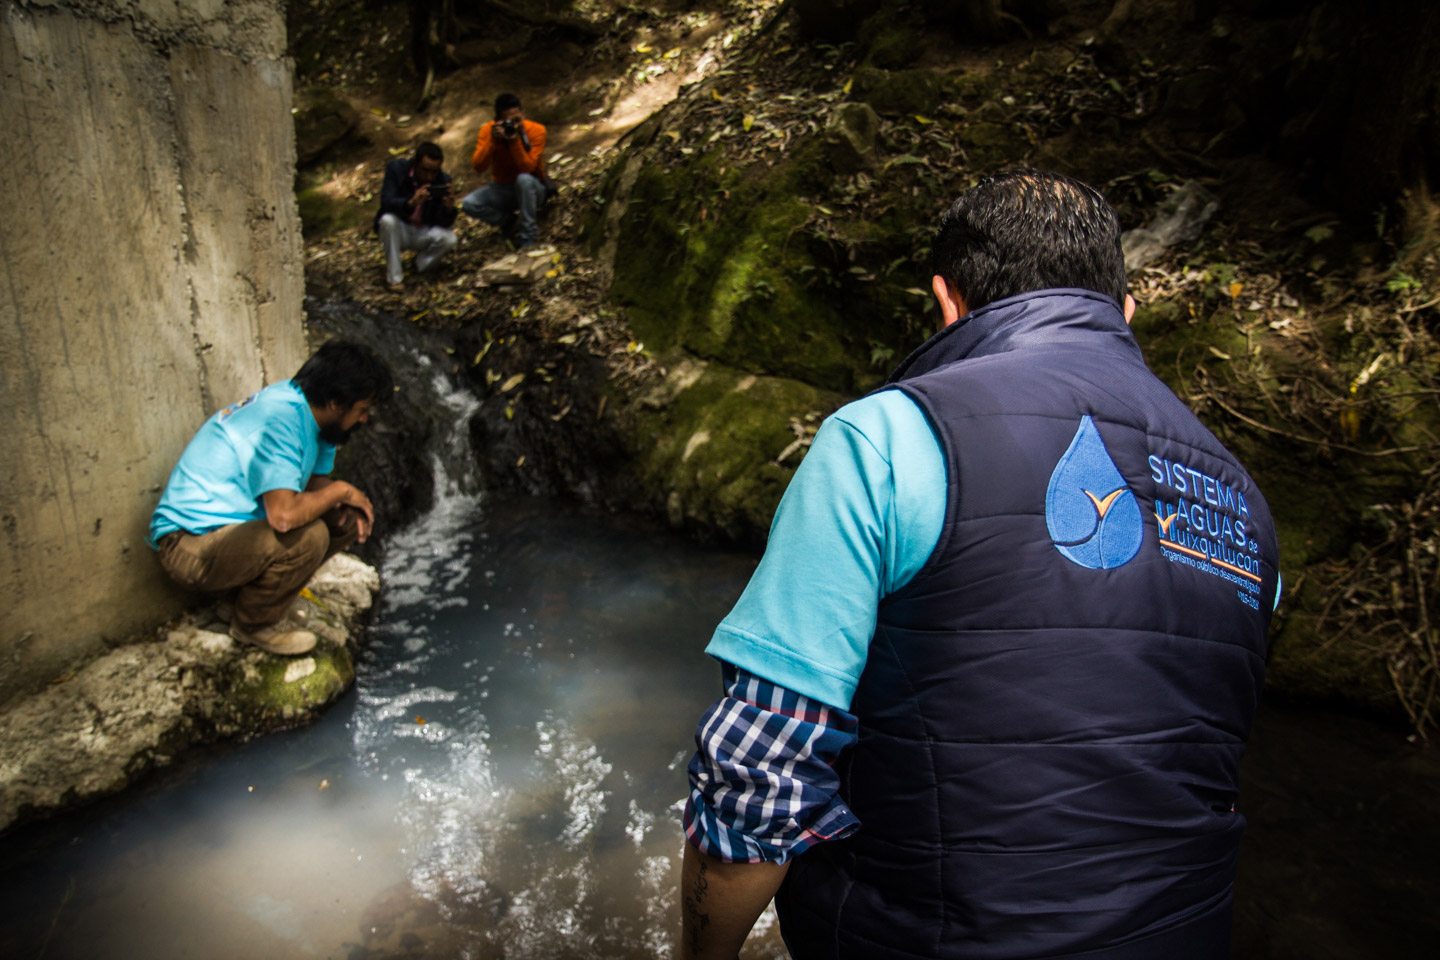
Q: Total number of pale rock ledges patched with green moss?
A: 1